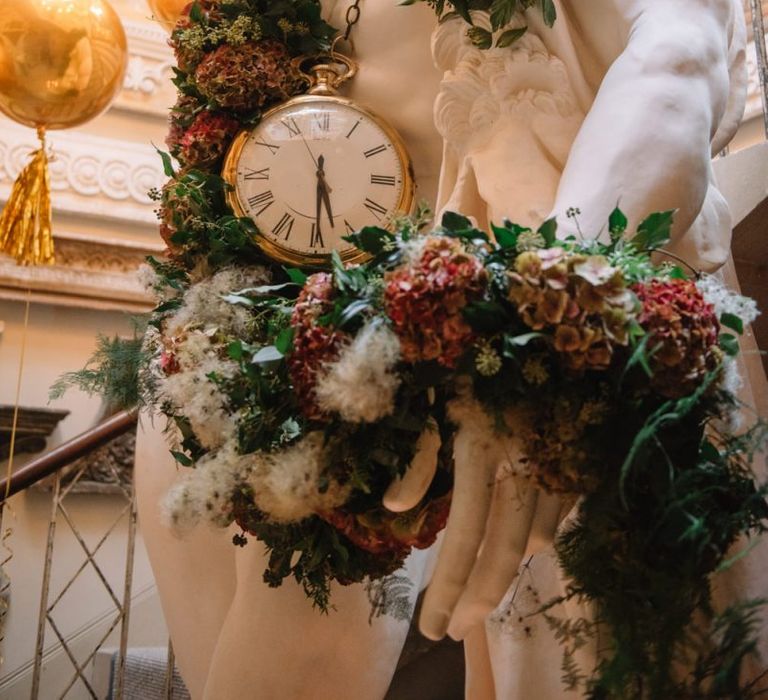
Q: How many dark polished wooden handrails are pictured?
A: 1